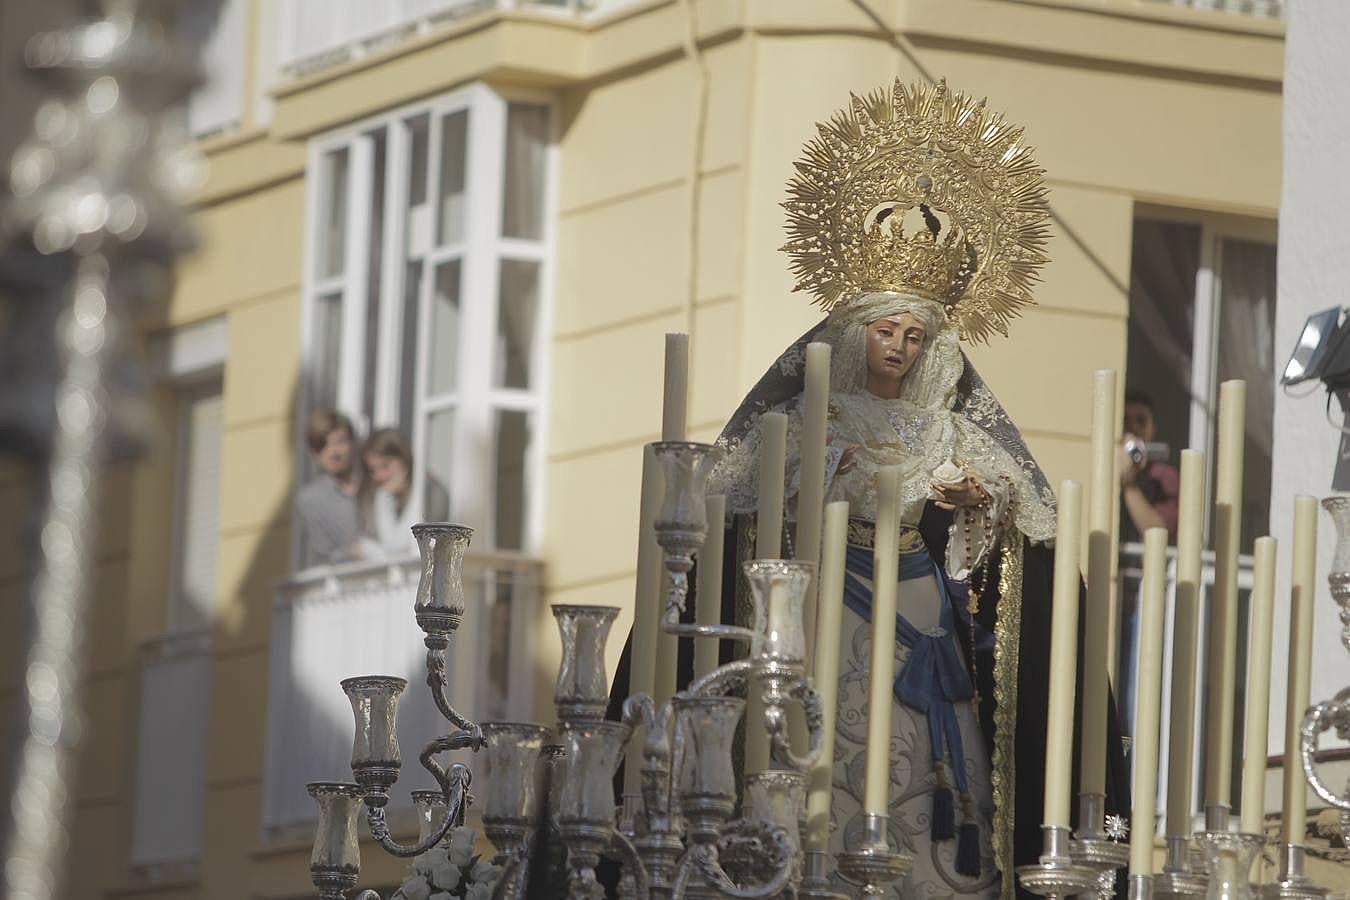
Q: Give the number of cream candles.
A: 14